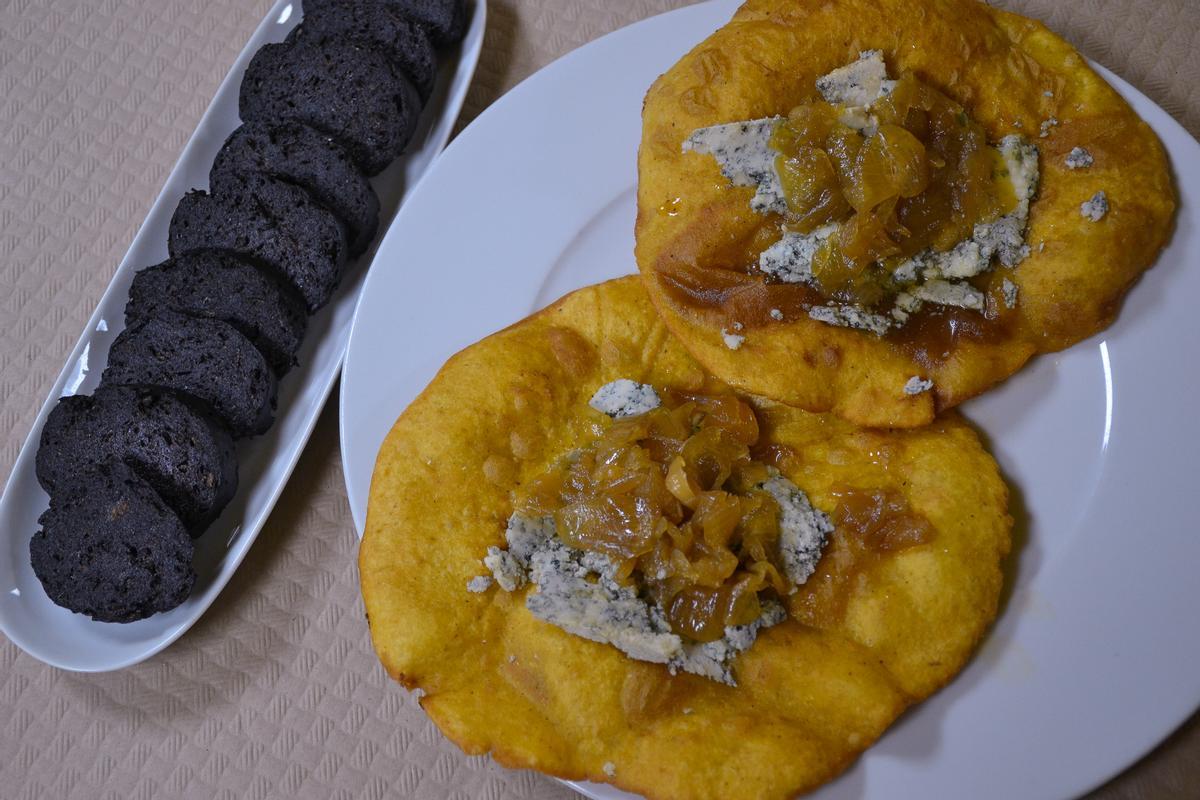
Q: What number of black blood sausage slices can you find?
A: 9